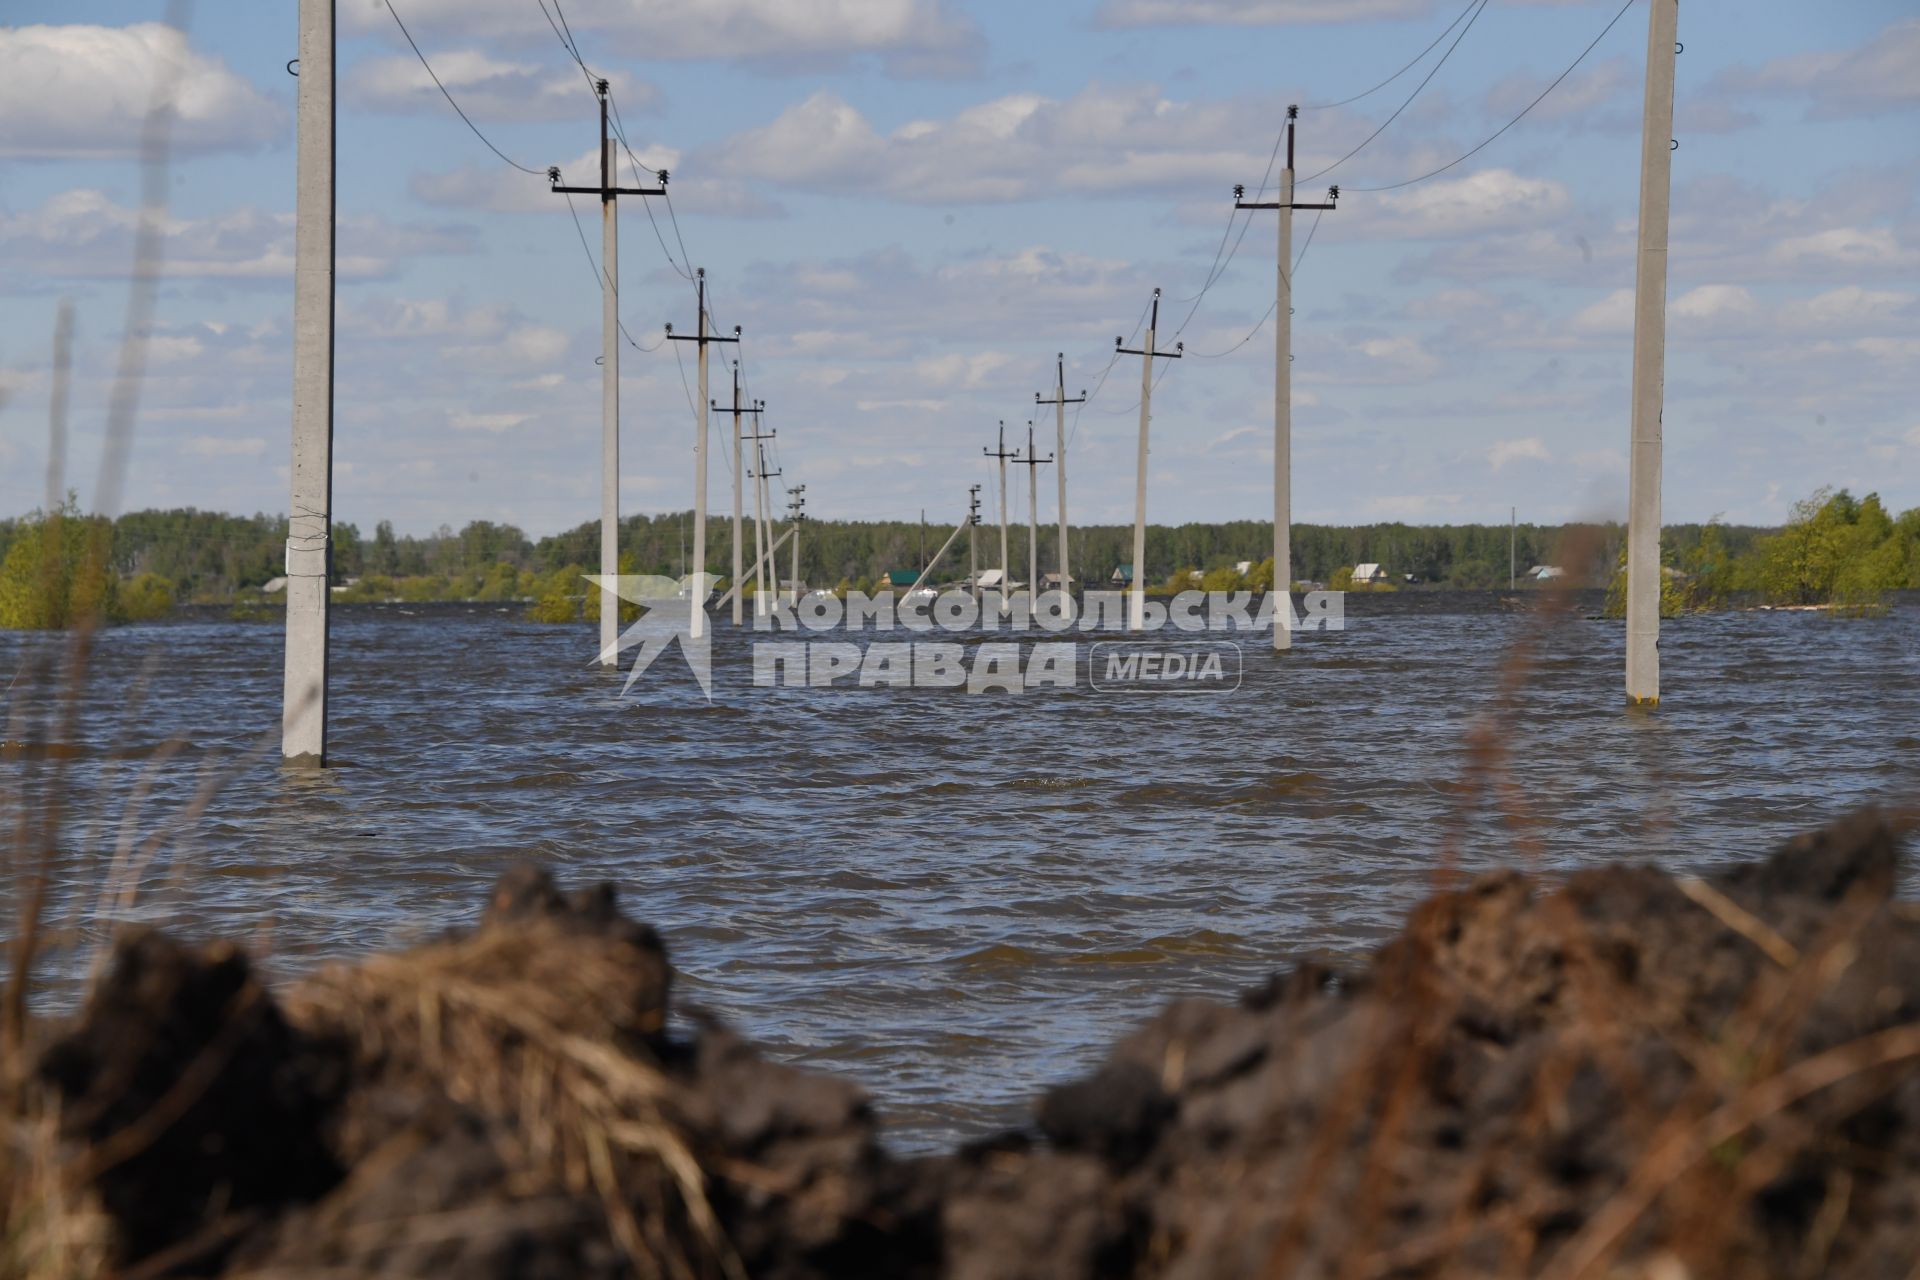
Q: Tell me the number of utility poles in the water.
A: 14